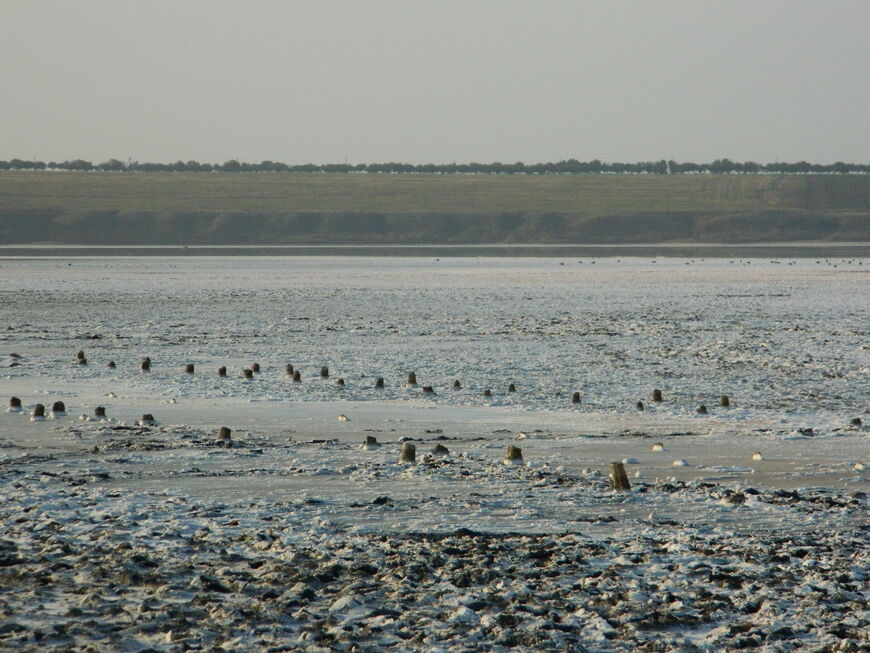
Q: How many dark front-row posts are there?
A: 11